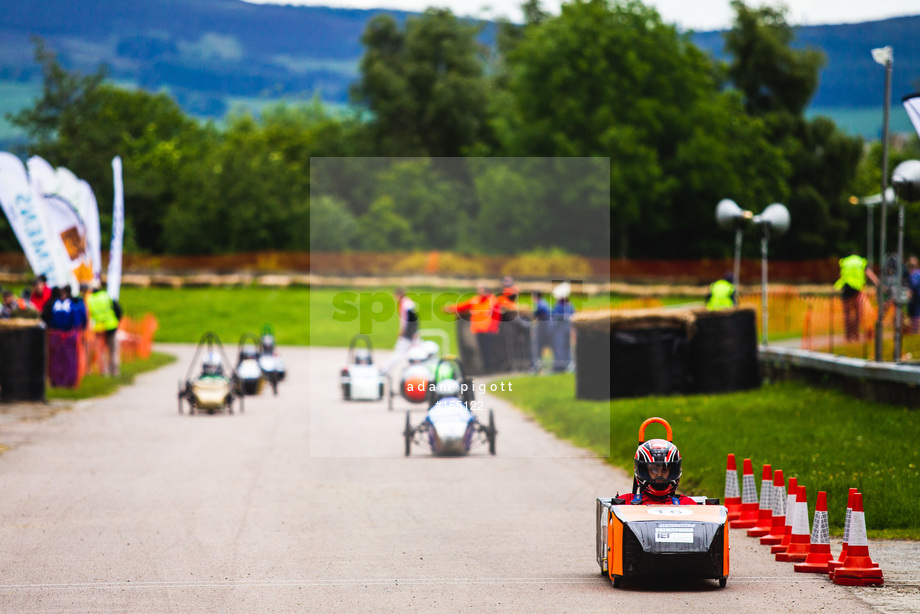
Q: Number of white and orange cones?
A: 9